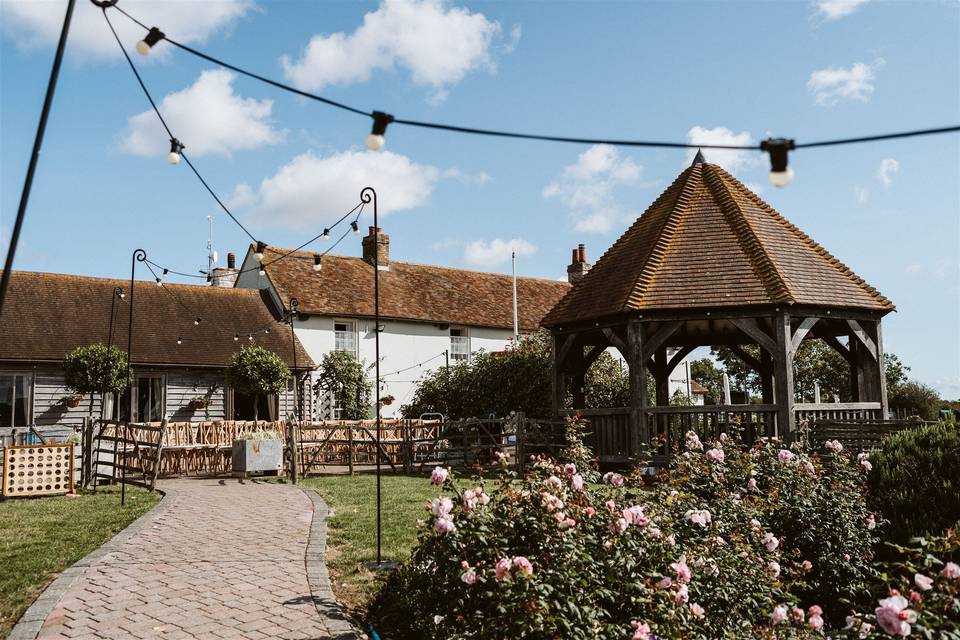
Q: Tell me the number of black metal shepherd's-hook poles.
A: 5